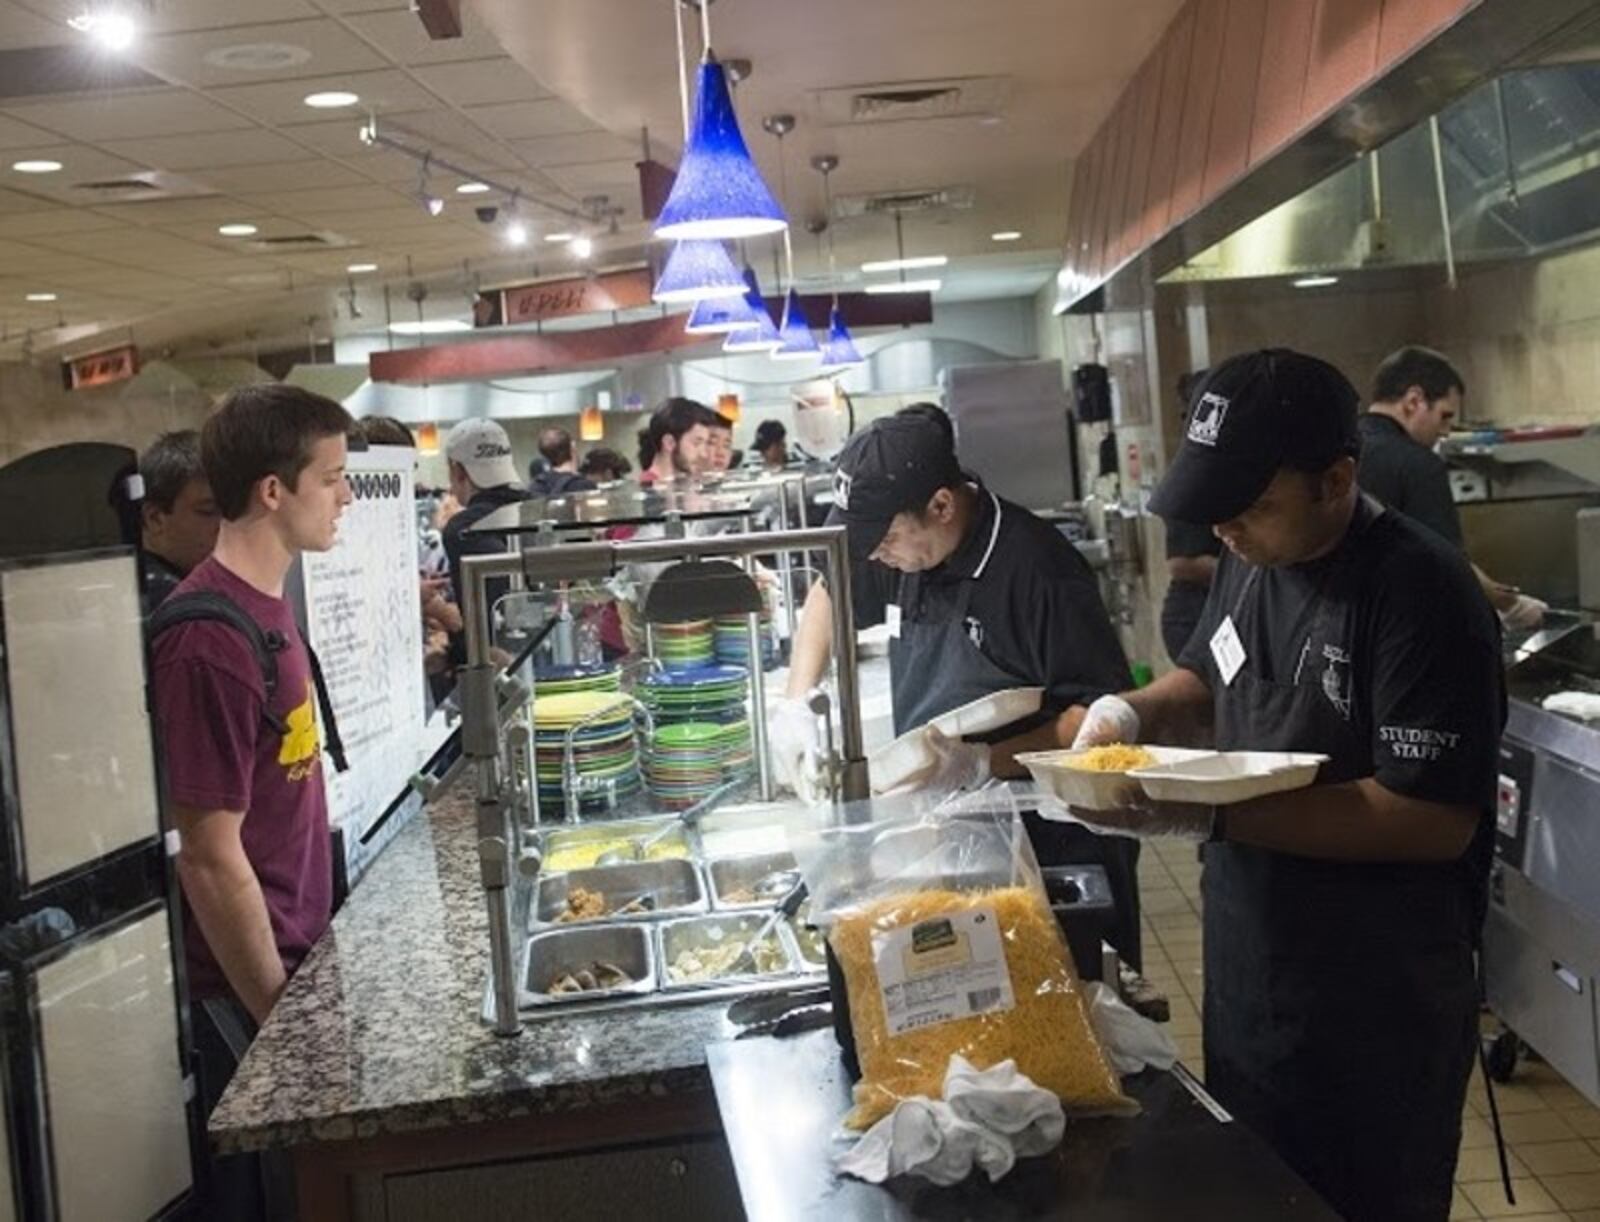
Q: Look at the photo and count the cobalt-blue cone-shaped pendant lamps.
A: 6